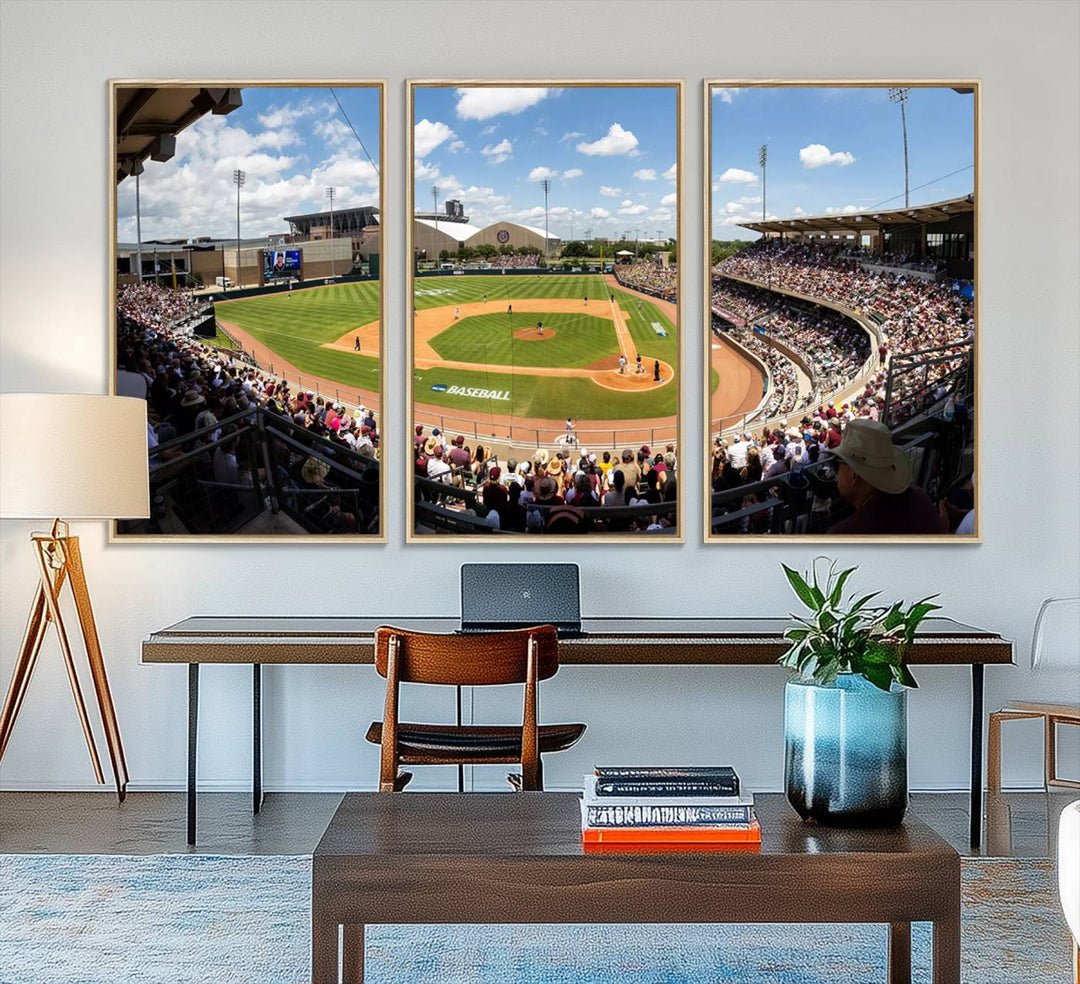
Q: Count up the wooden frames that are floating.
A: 3